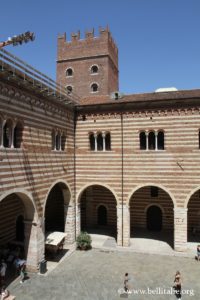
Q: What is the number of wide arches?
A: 5